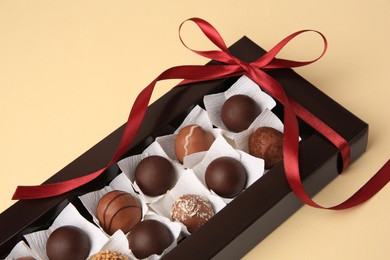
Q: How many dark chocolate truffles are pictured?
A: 5